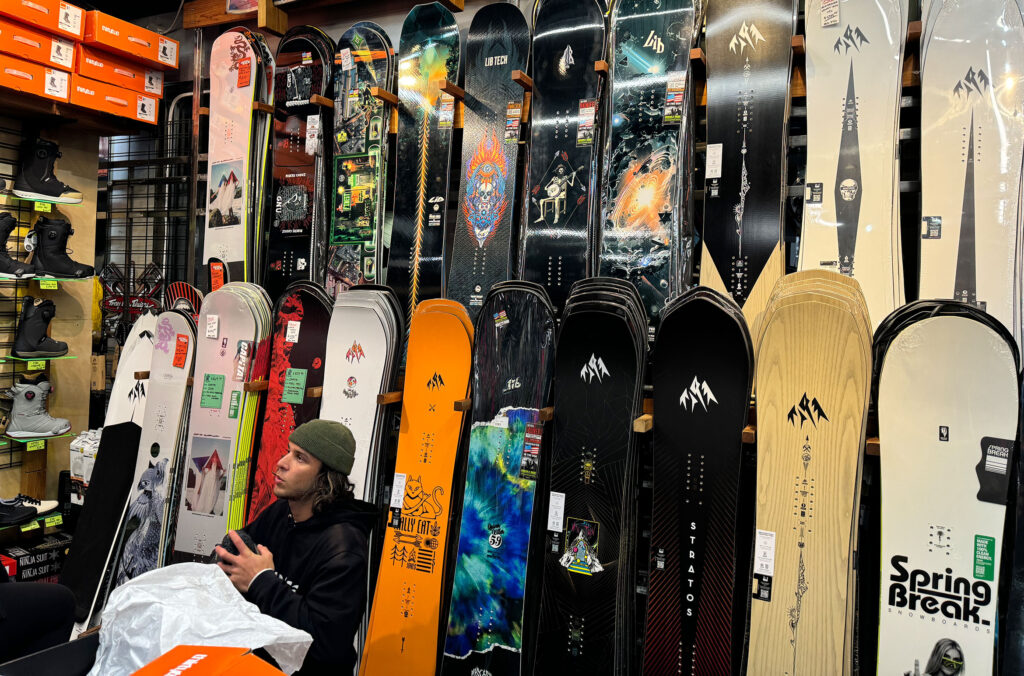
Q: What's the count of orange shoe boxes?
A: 7